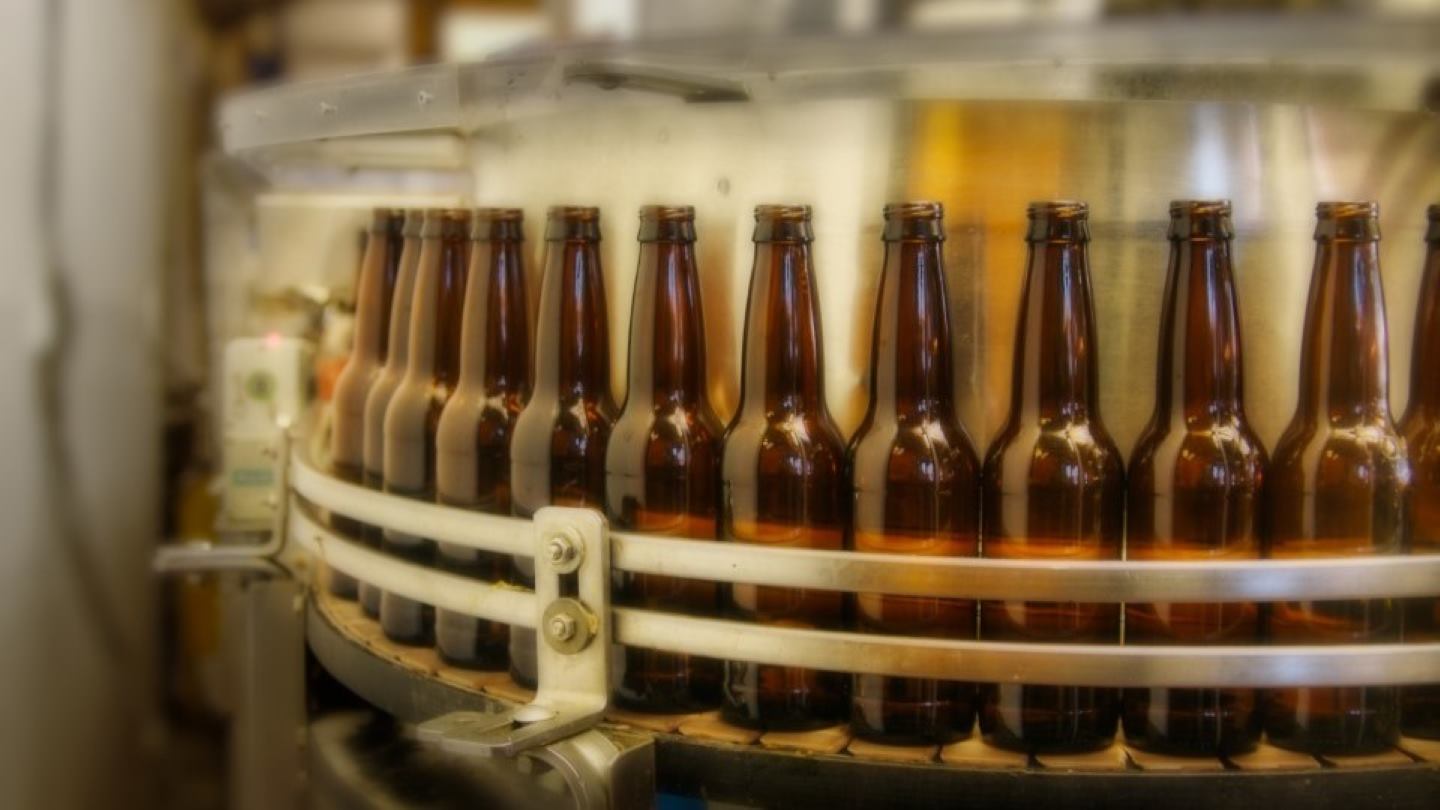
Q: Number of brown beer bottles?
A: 12